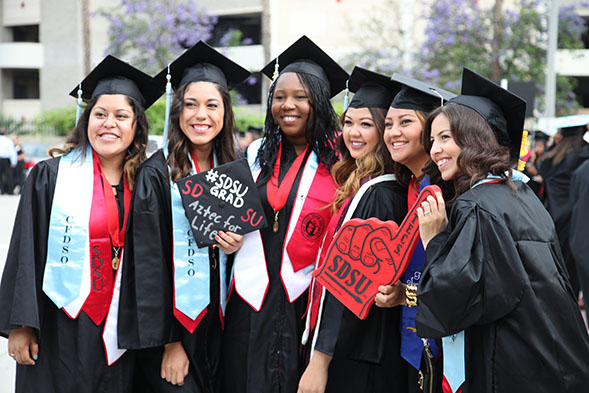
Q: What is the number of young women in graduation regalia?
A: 6